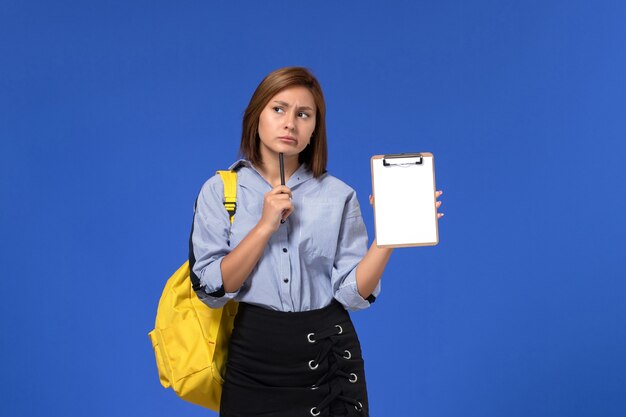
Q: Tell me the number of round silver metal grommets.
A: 8